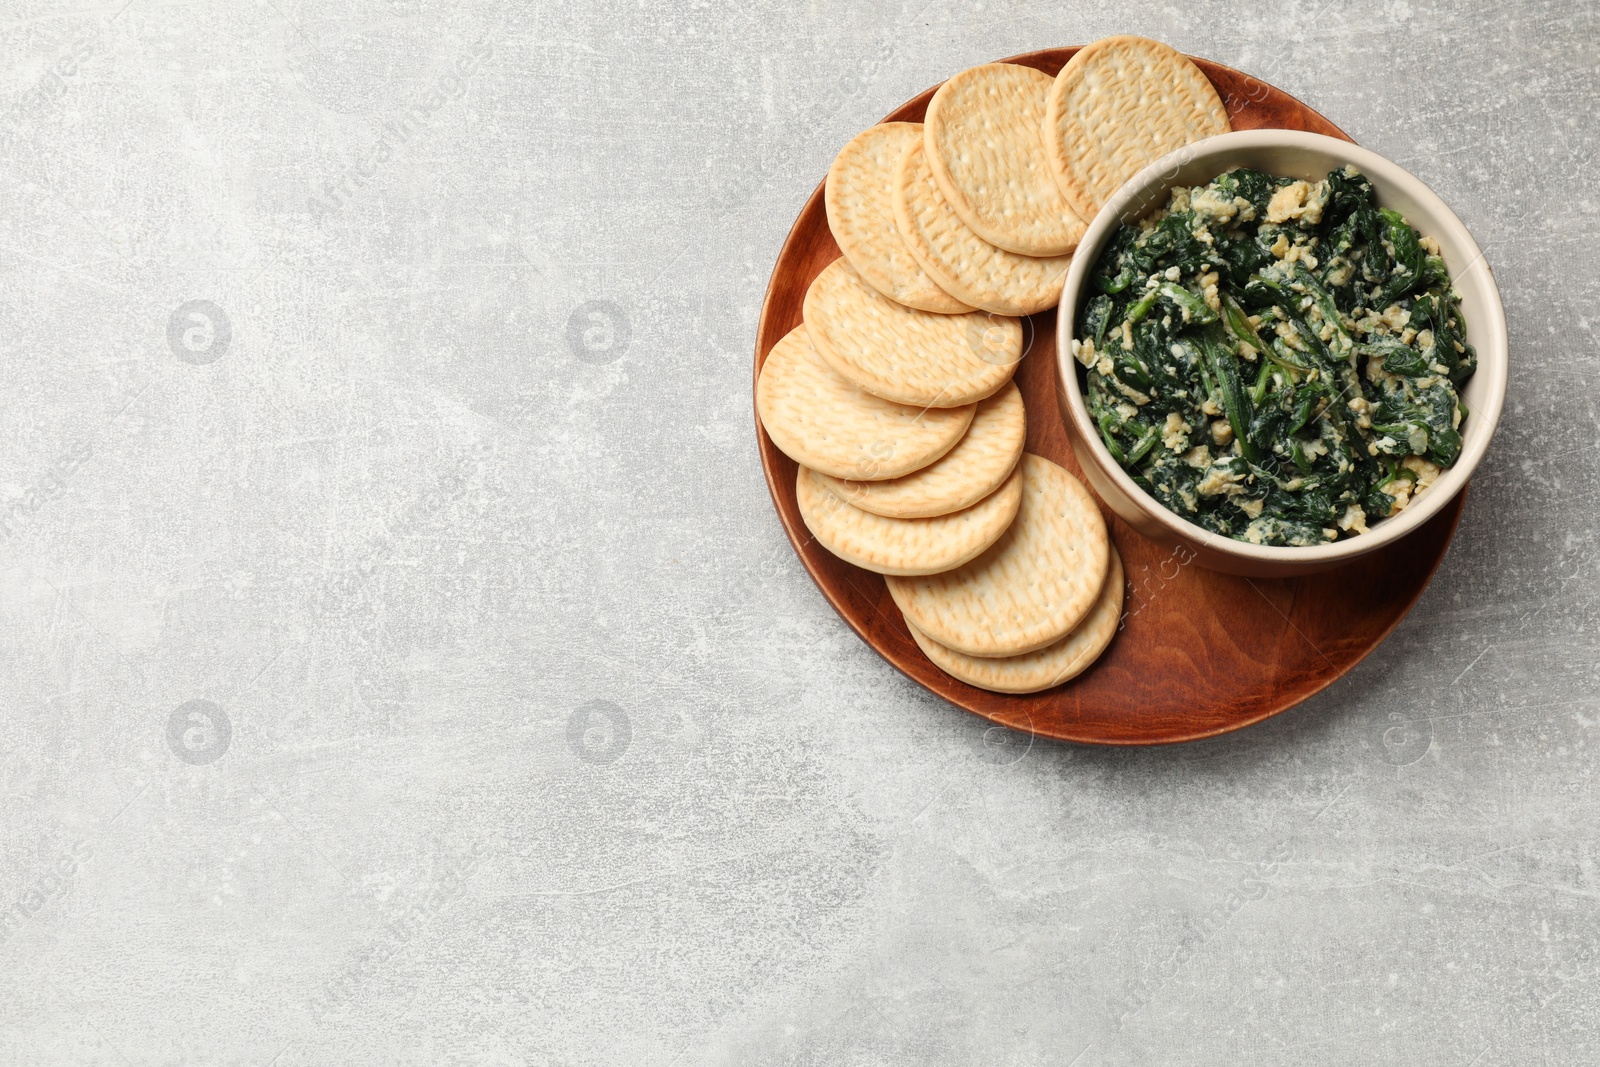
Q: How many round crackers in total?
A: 10